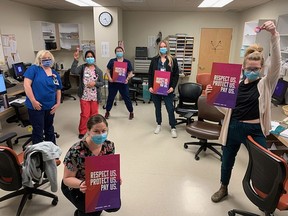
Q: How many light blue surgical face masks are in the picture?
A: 5